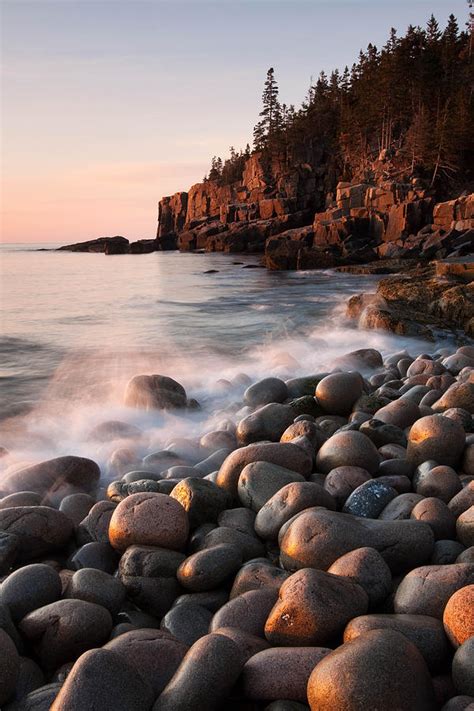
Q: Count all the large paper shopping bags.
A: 0